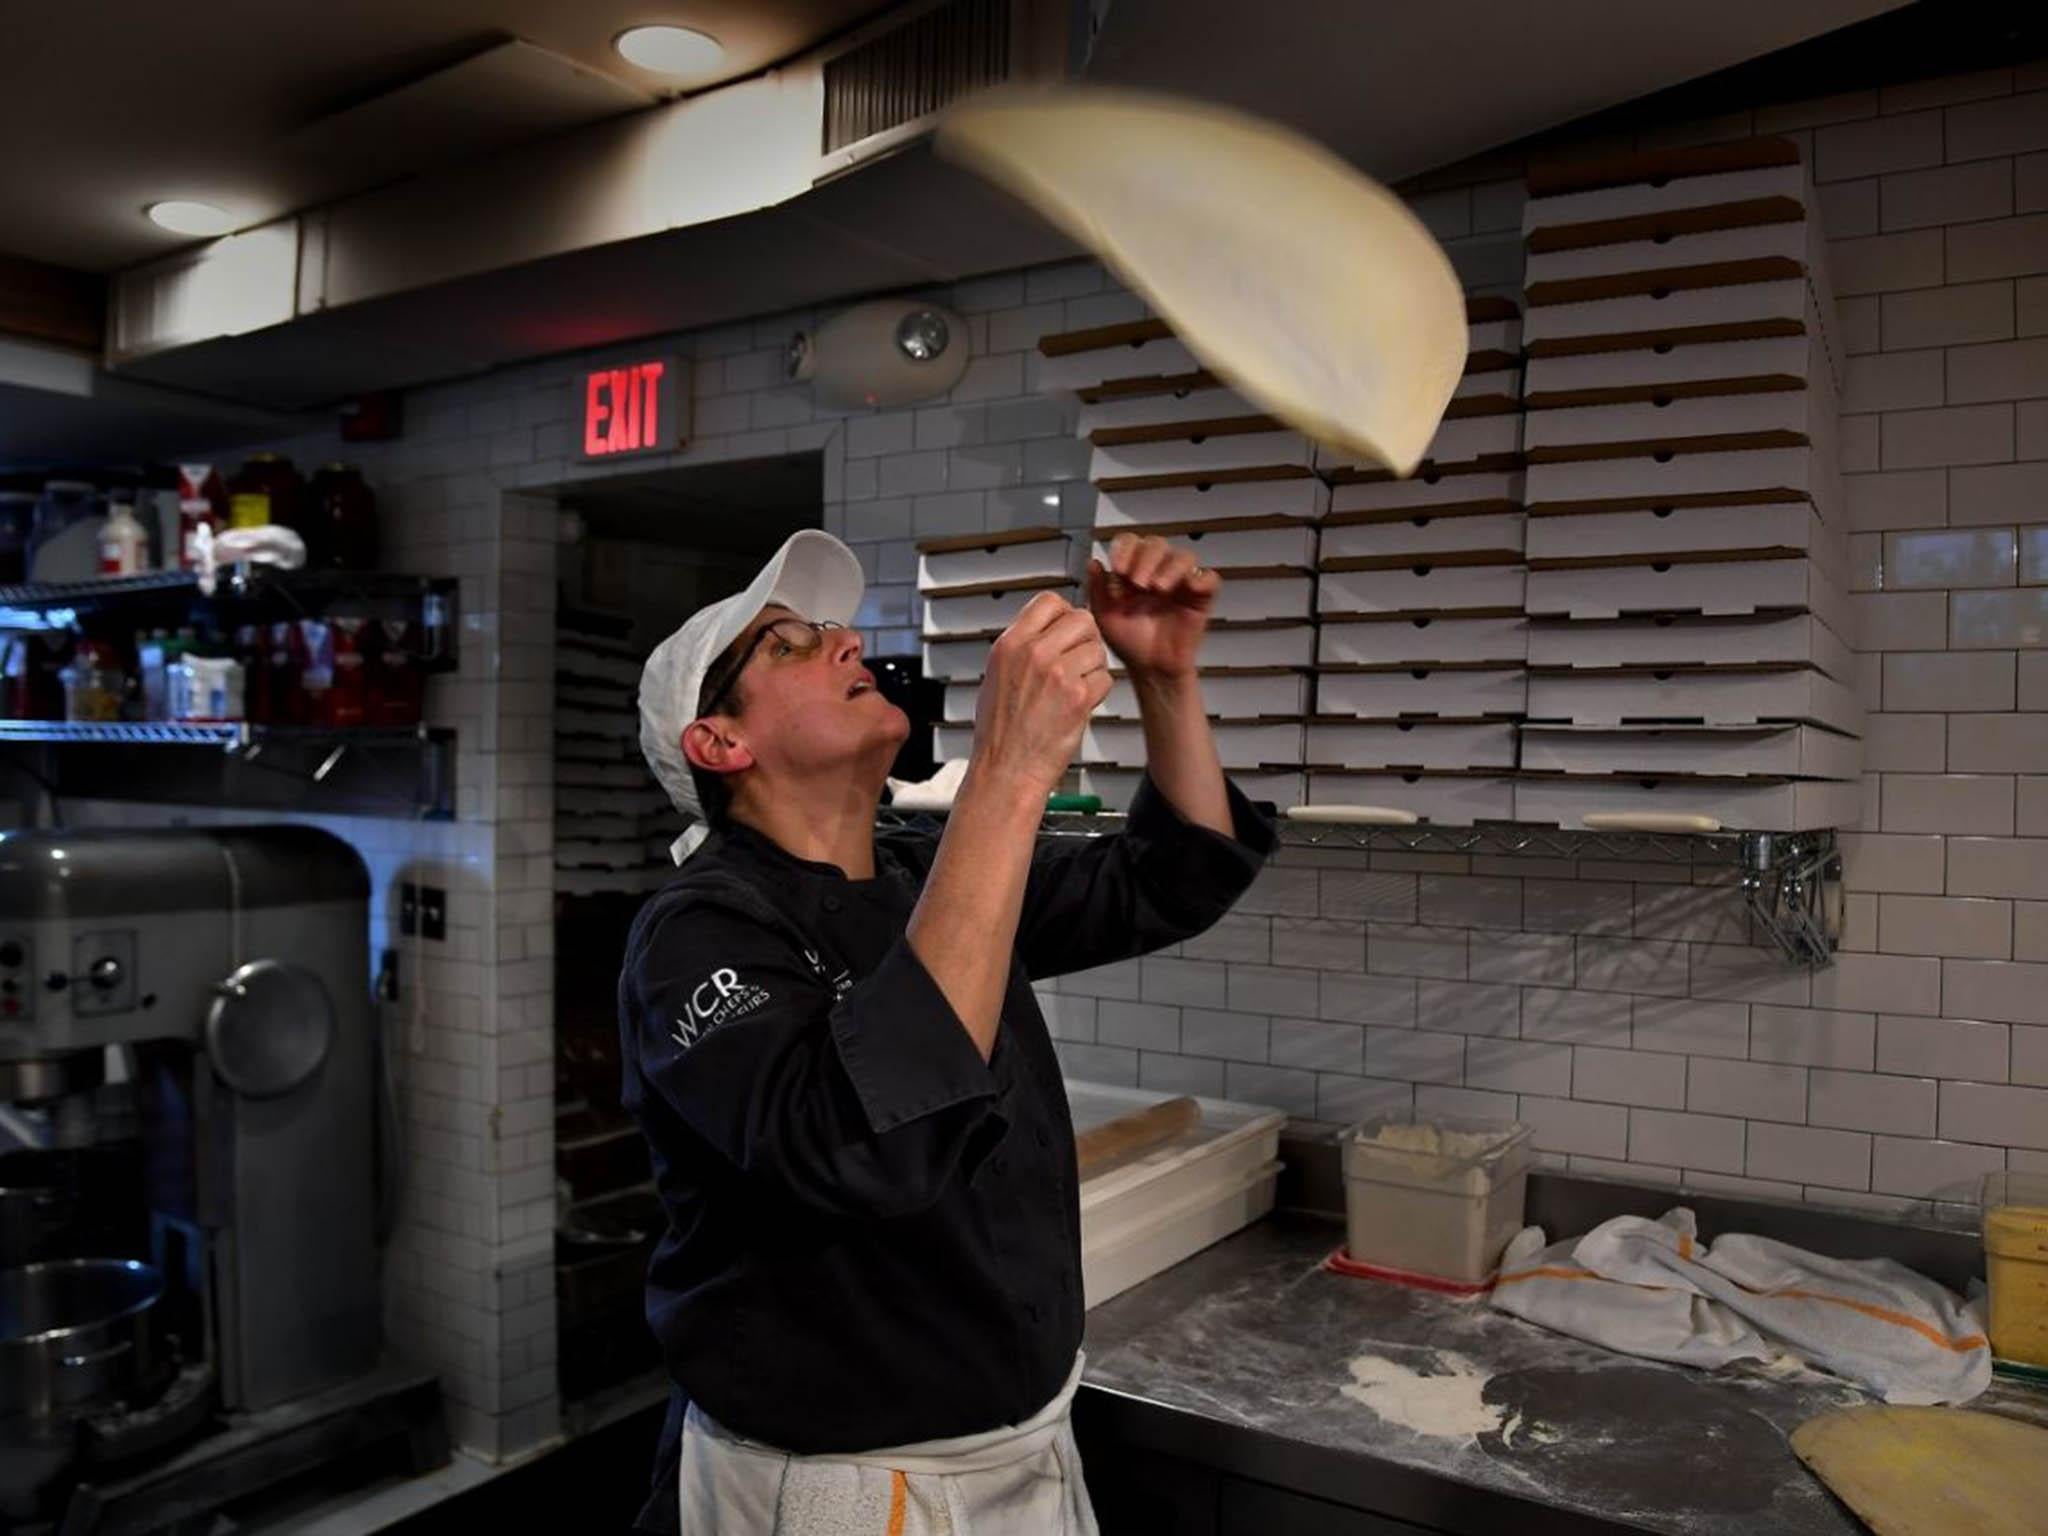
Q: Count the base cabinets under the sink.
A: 0